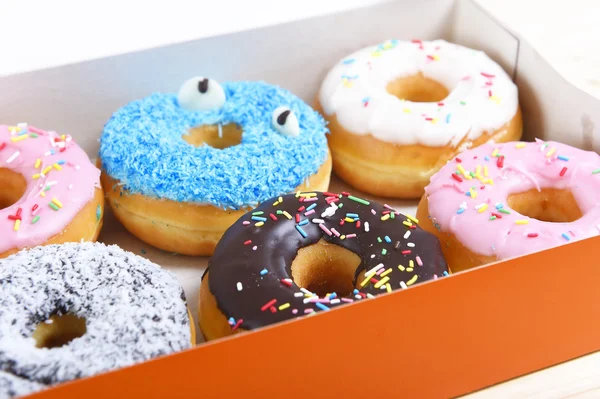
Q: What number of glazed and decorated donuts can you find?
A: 6